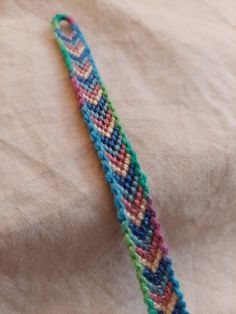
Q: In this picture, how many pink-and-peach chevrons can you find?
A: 8